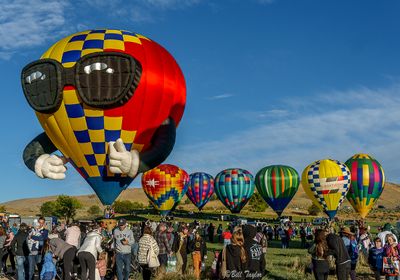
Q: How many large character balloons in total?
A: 1